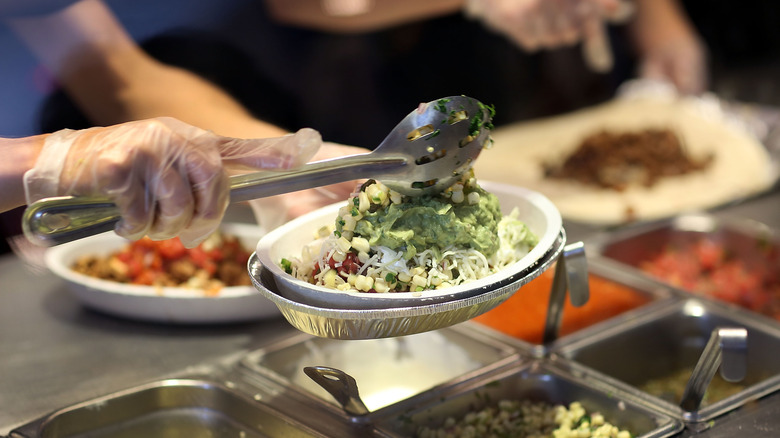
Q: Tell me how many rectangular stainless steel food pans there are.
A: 6